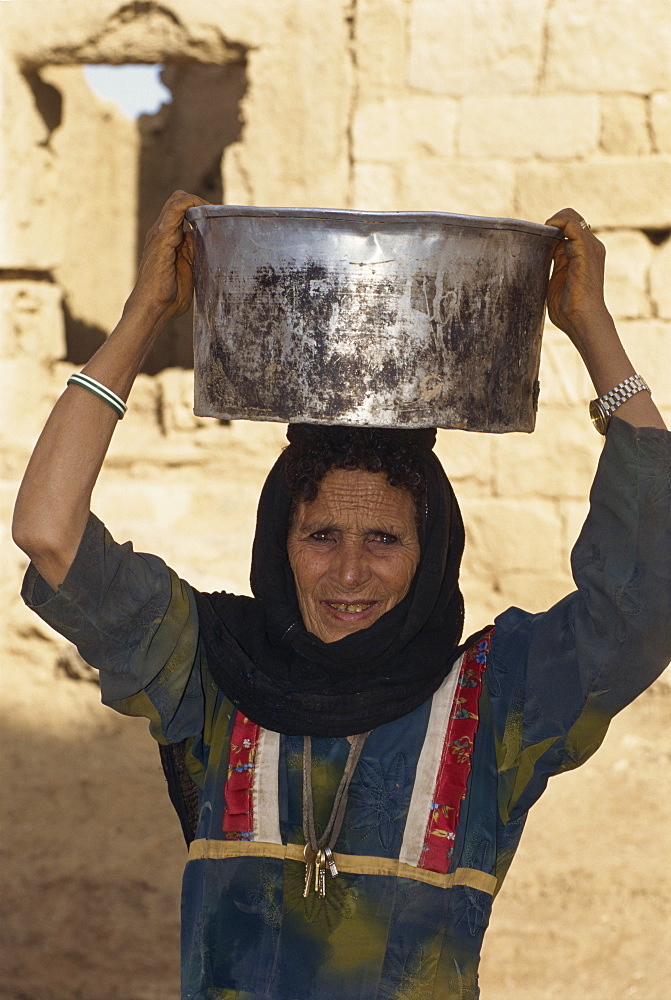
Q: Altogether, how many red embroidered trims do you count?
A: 2